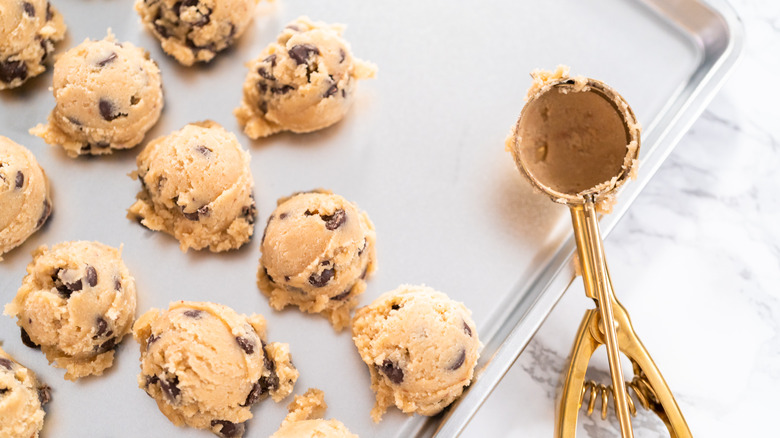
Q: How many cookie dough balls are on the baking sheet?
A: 12